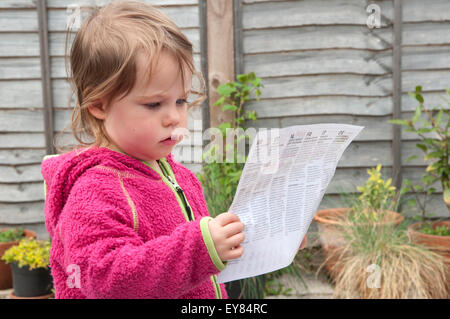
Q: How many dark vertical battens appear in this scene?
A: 4